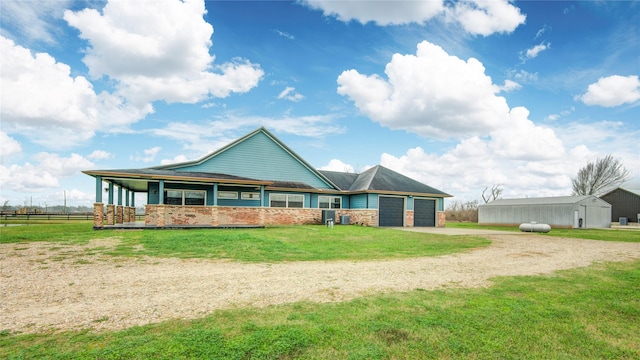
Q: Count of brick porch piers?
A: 8